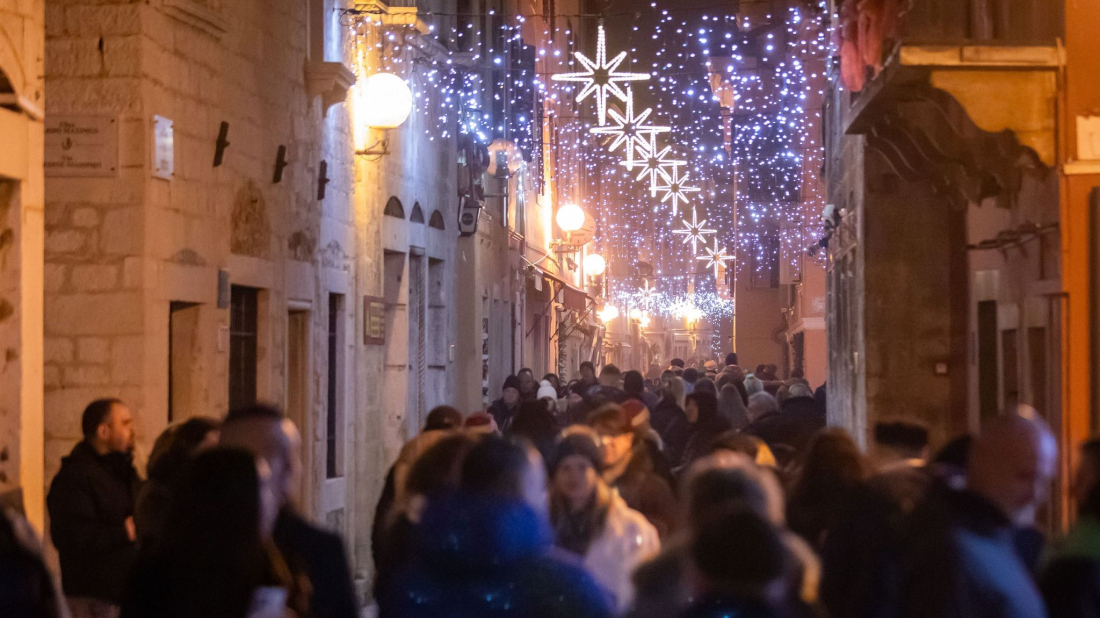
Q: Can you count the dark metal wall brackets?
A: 3